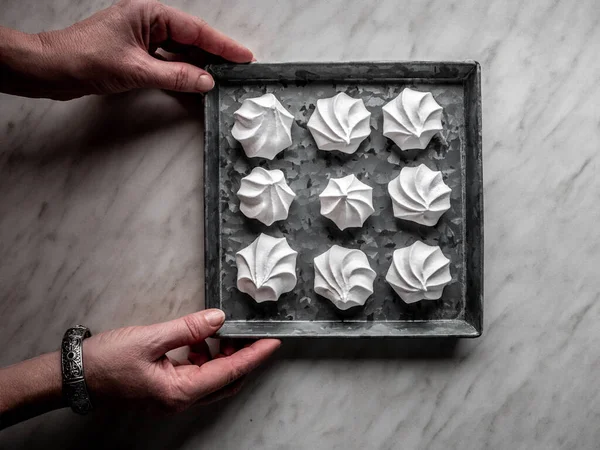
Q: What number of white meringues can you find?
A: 9